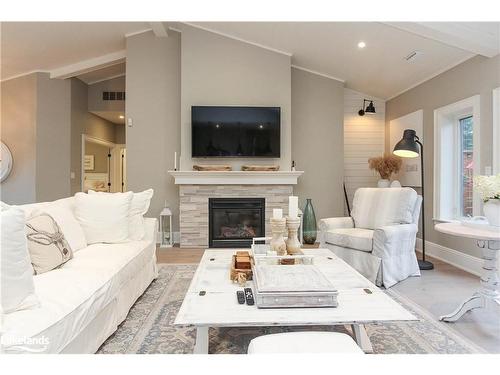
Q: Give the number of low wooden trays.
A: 2